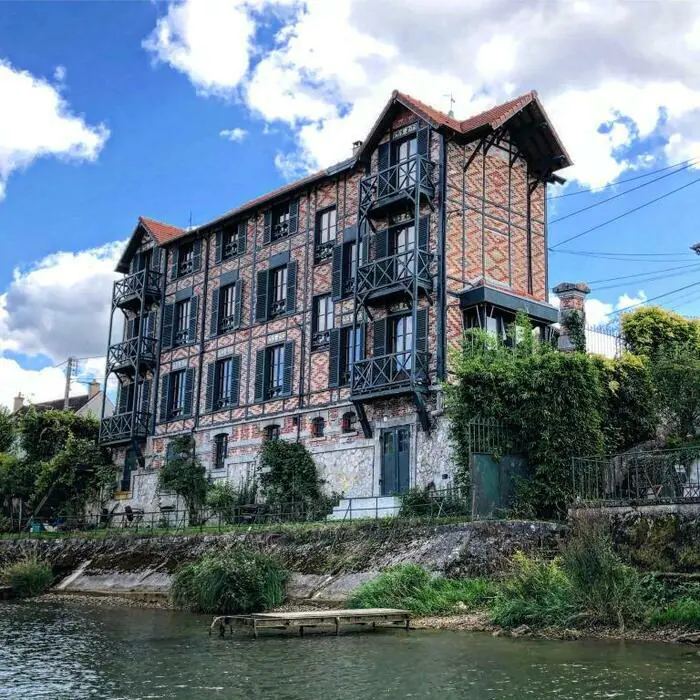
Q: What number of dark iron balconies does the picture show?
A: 6